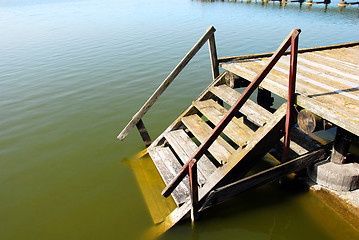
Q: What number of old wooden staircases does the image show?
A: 1